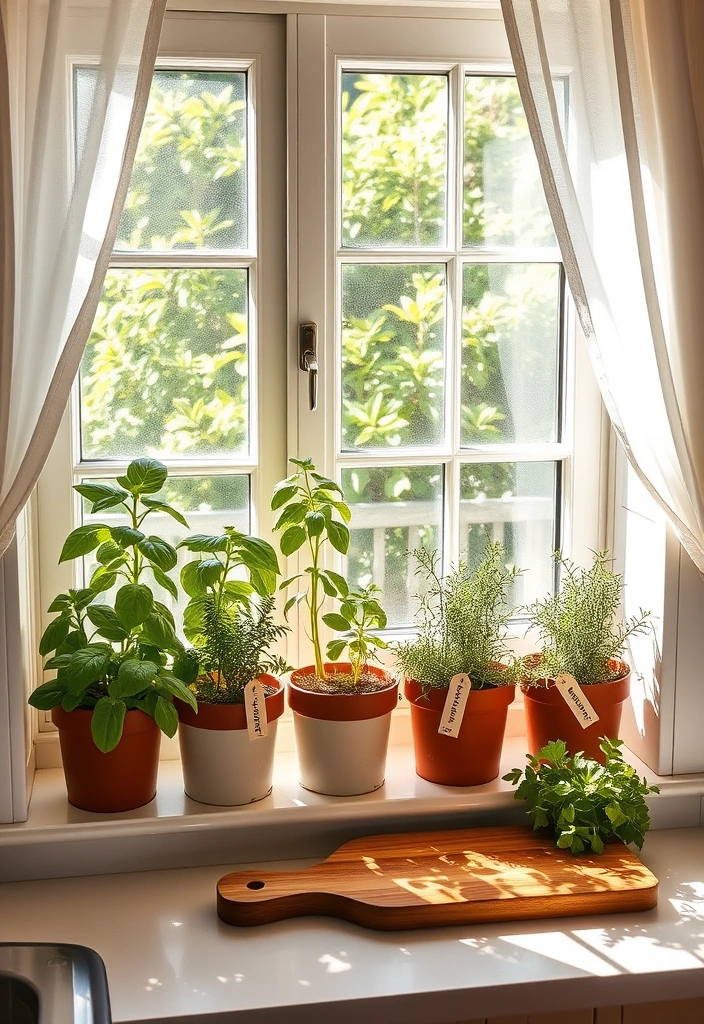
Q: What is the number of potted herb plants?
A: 5